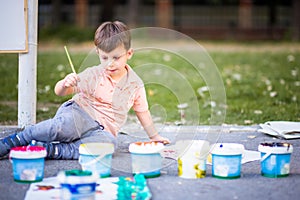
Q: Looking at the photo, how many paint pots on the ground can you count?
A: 7